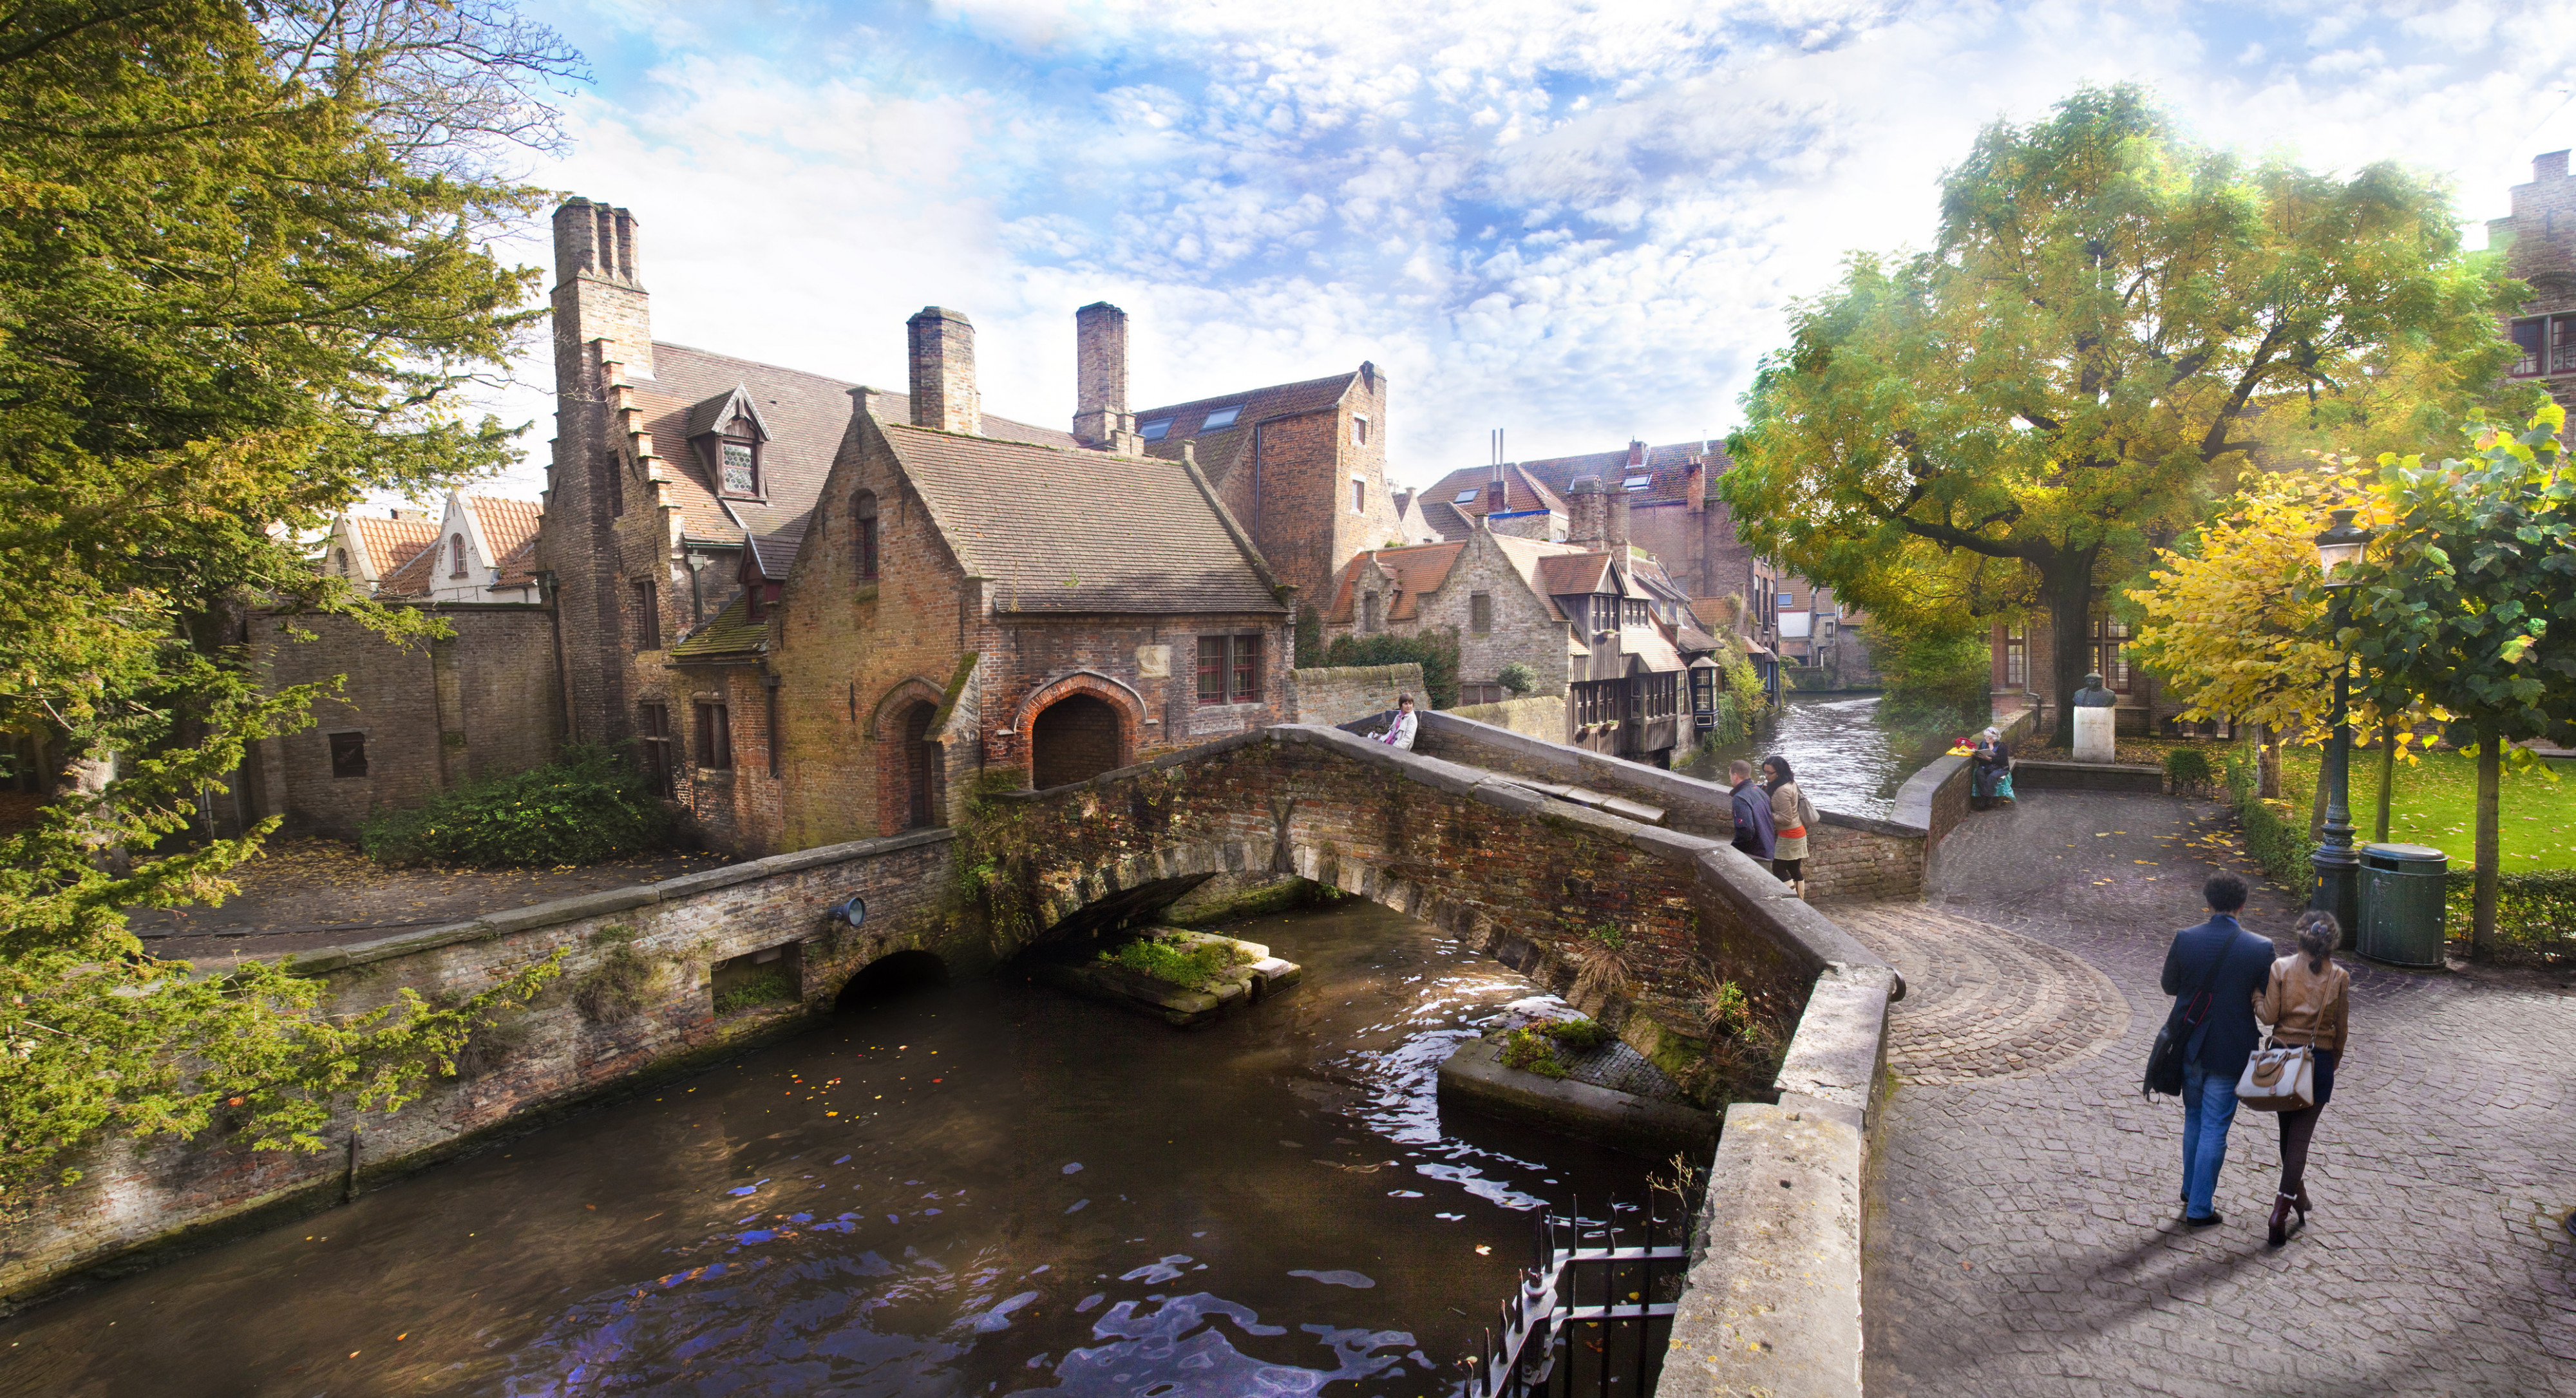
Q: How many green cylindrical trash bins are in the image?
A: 1